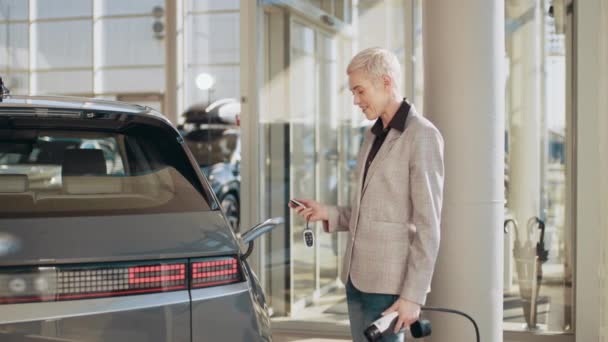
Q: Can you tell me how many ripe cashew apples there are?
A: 0